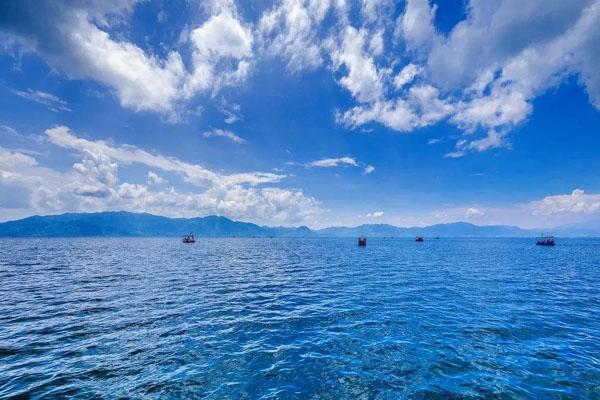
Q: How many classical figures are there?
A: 0